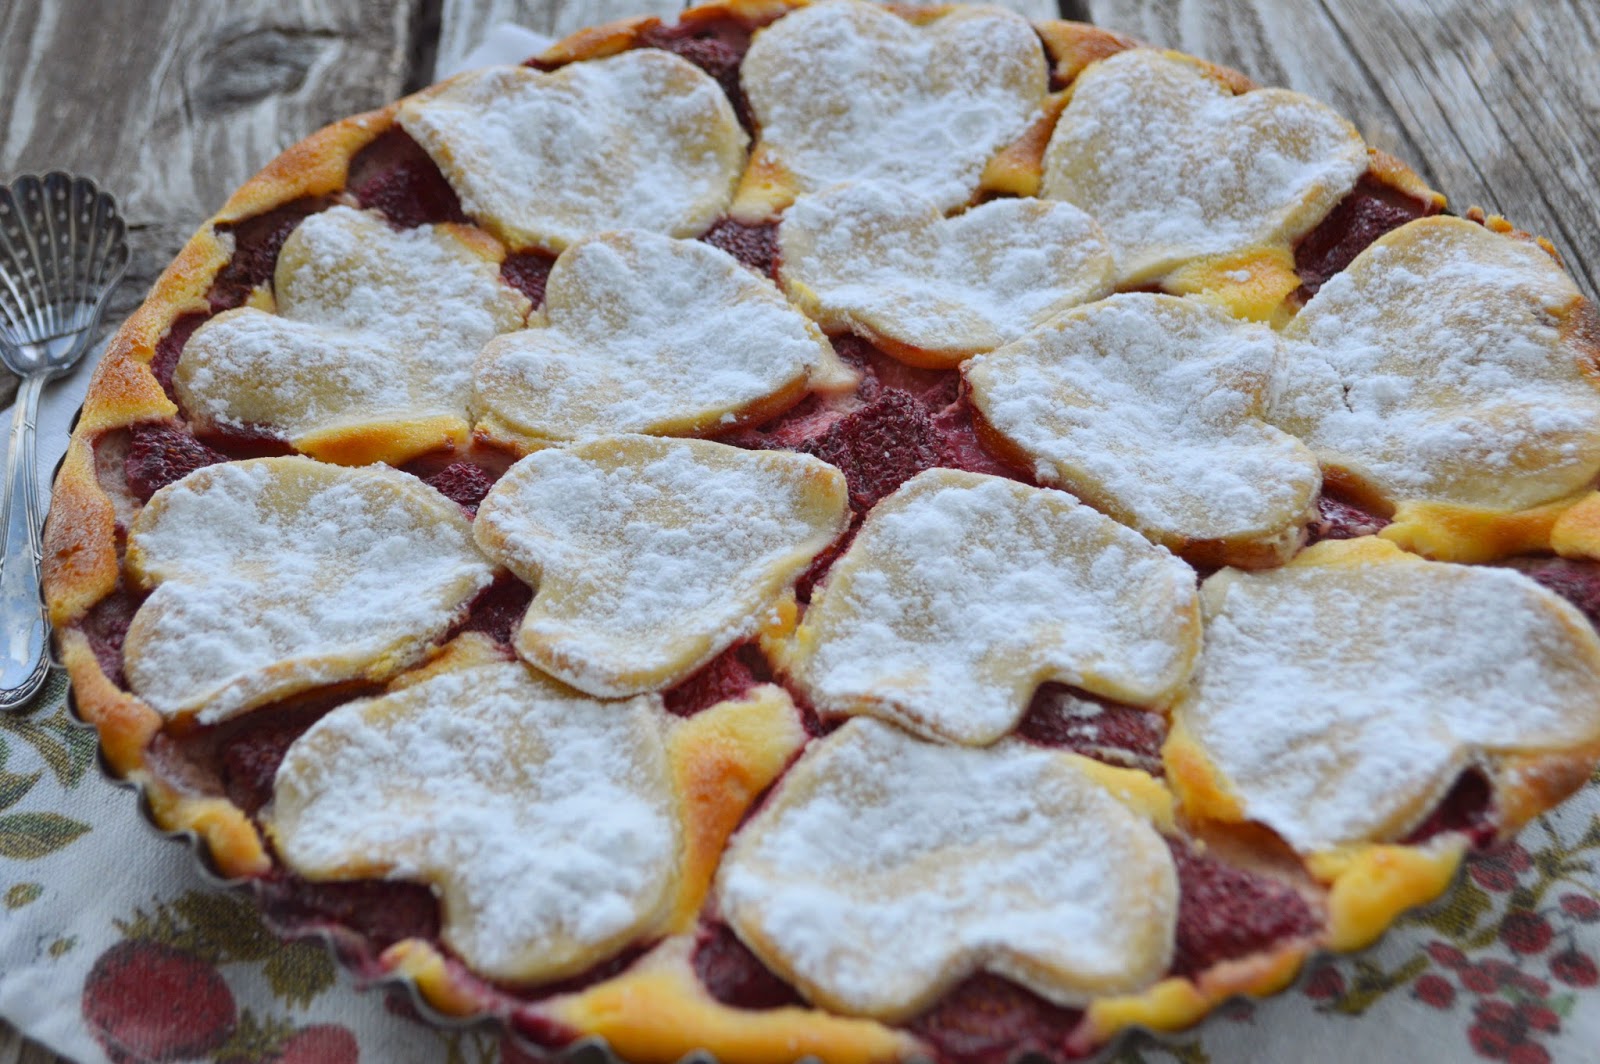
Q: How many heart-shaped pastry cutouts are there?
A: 14